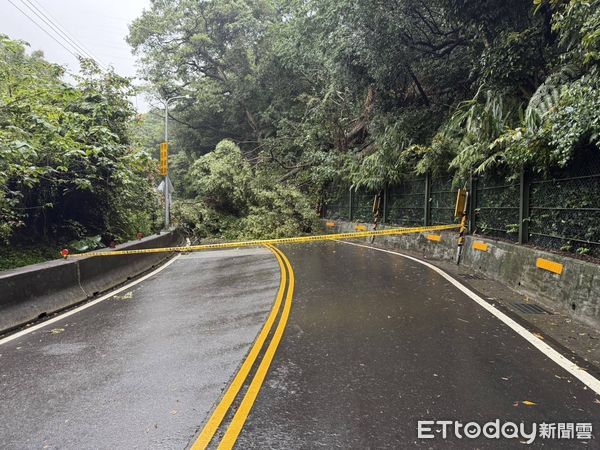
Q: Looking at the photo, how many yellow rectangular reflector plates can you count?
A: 5